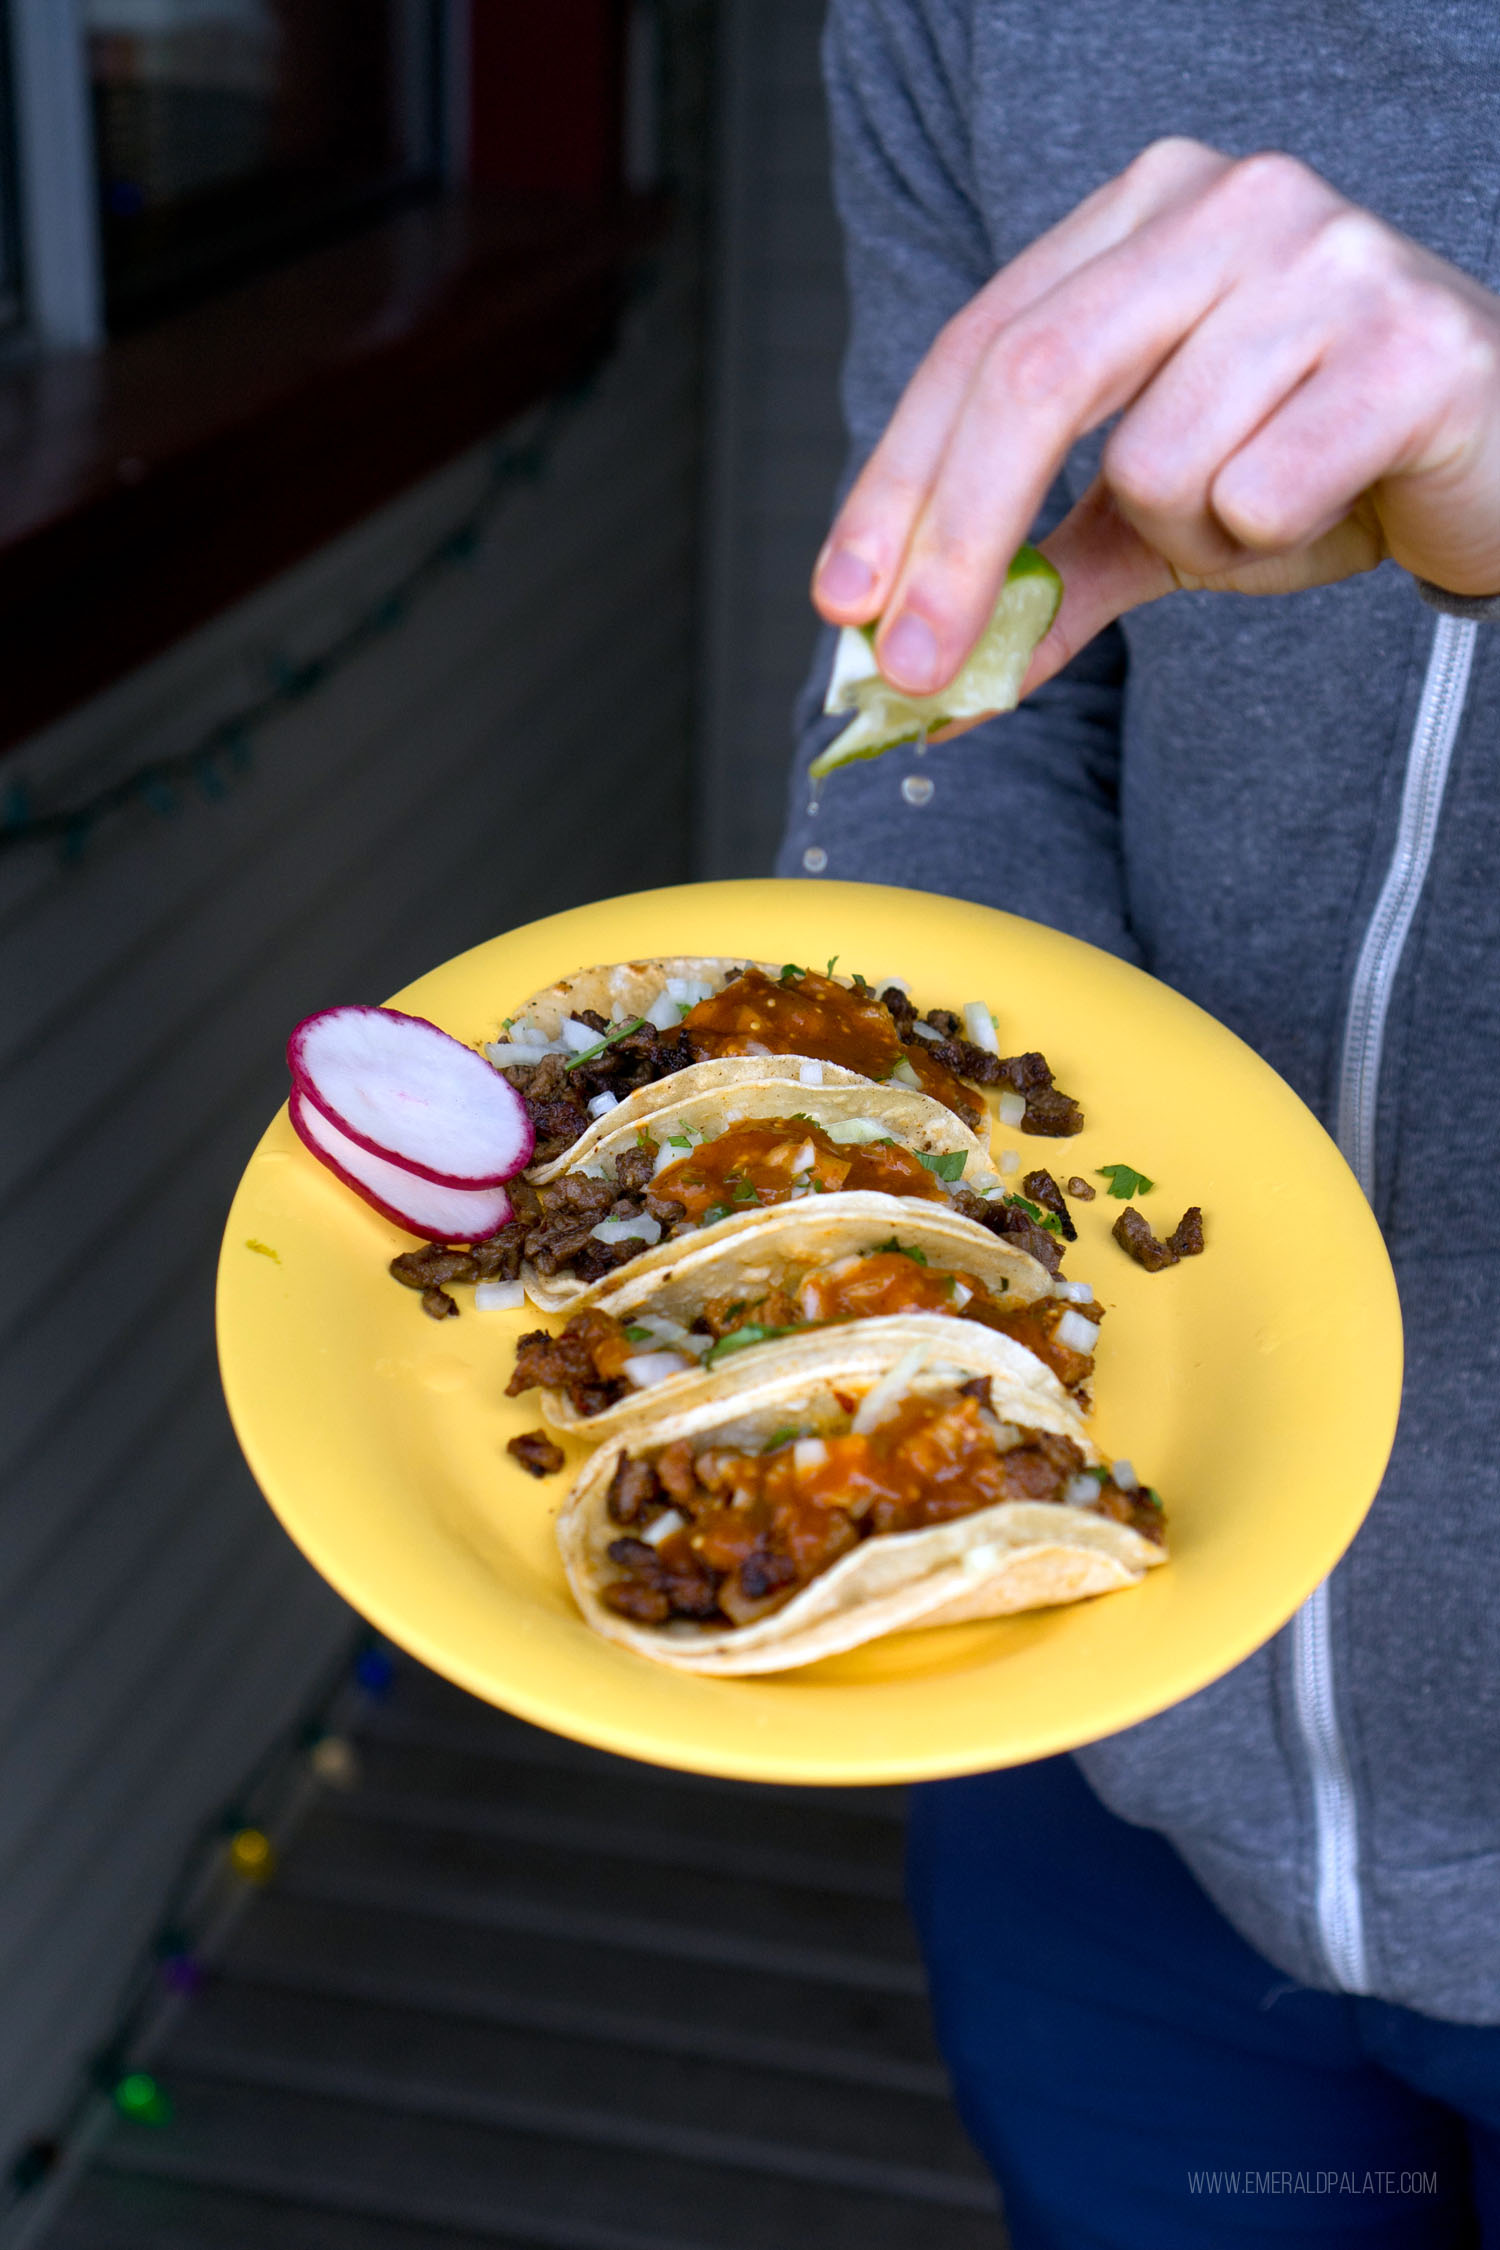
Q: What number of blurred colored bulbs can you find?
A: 5